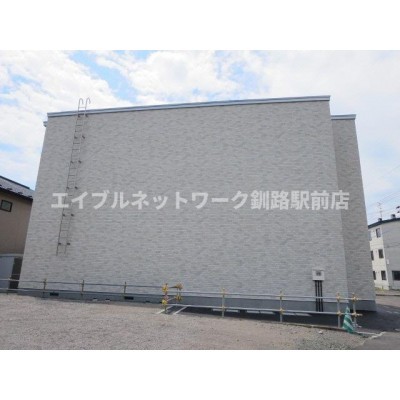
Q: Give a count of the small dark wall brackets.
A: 12